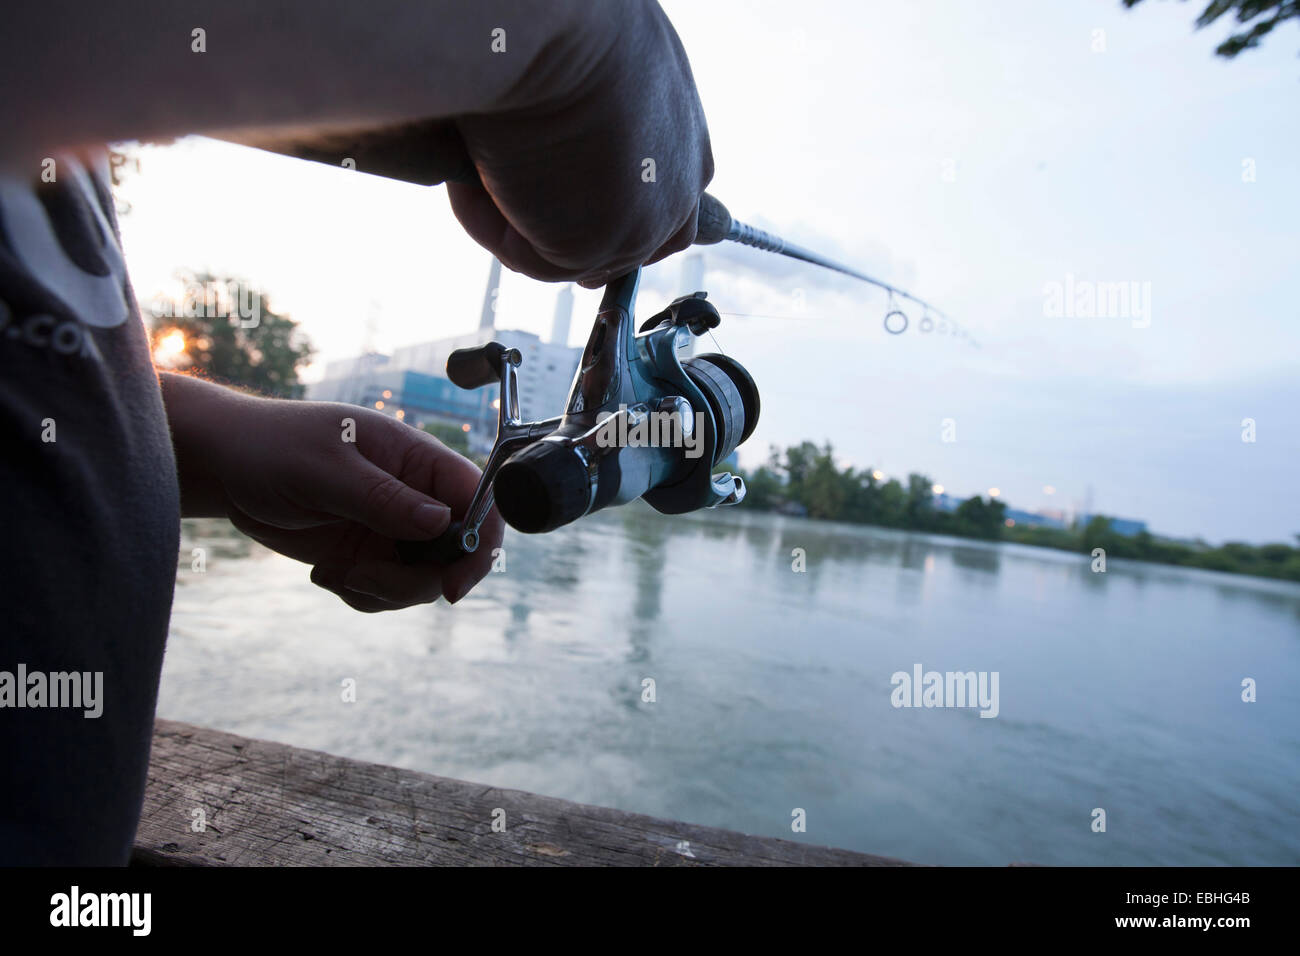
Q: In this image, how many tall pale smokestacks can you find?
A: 3